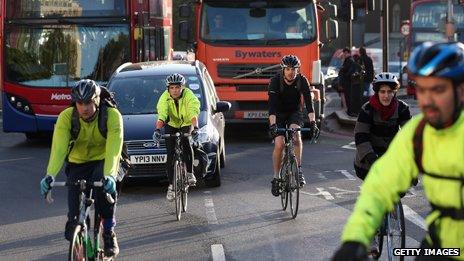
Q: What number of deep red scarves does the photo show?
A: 1